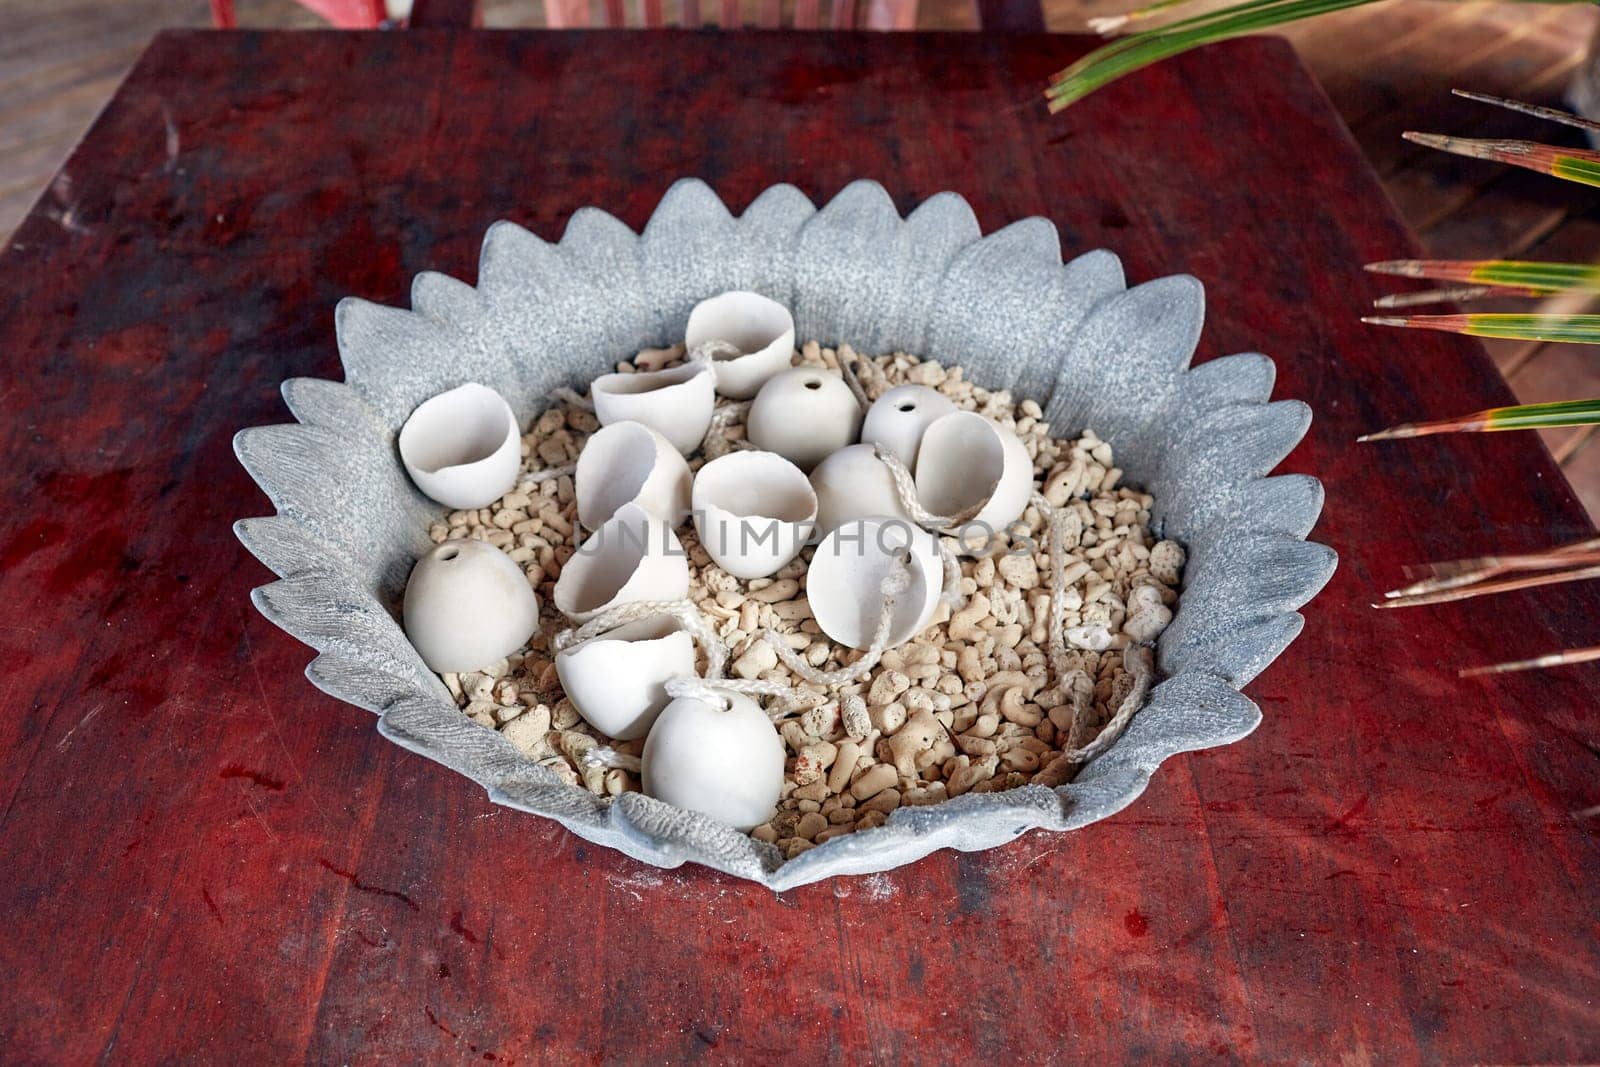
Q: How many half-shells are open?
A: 9